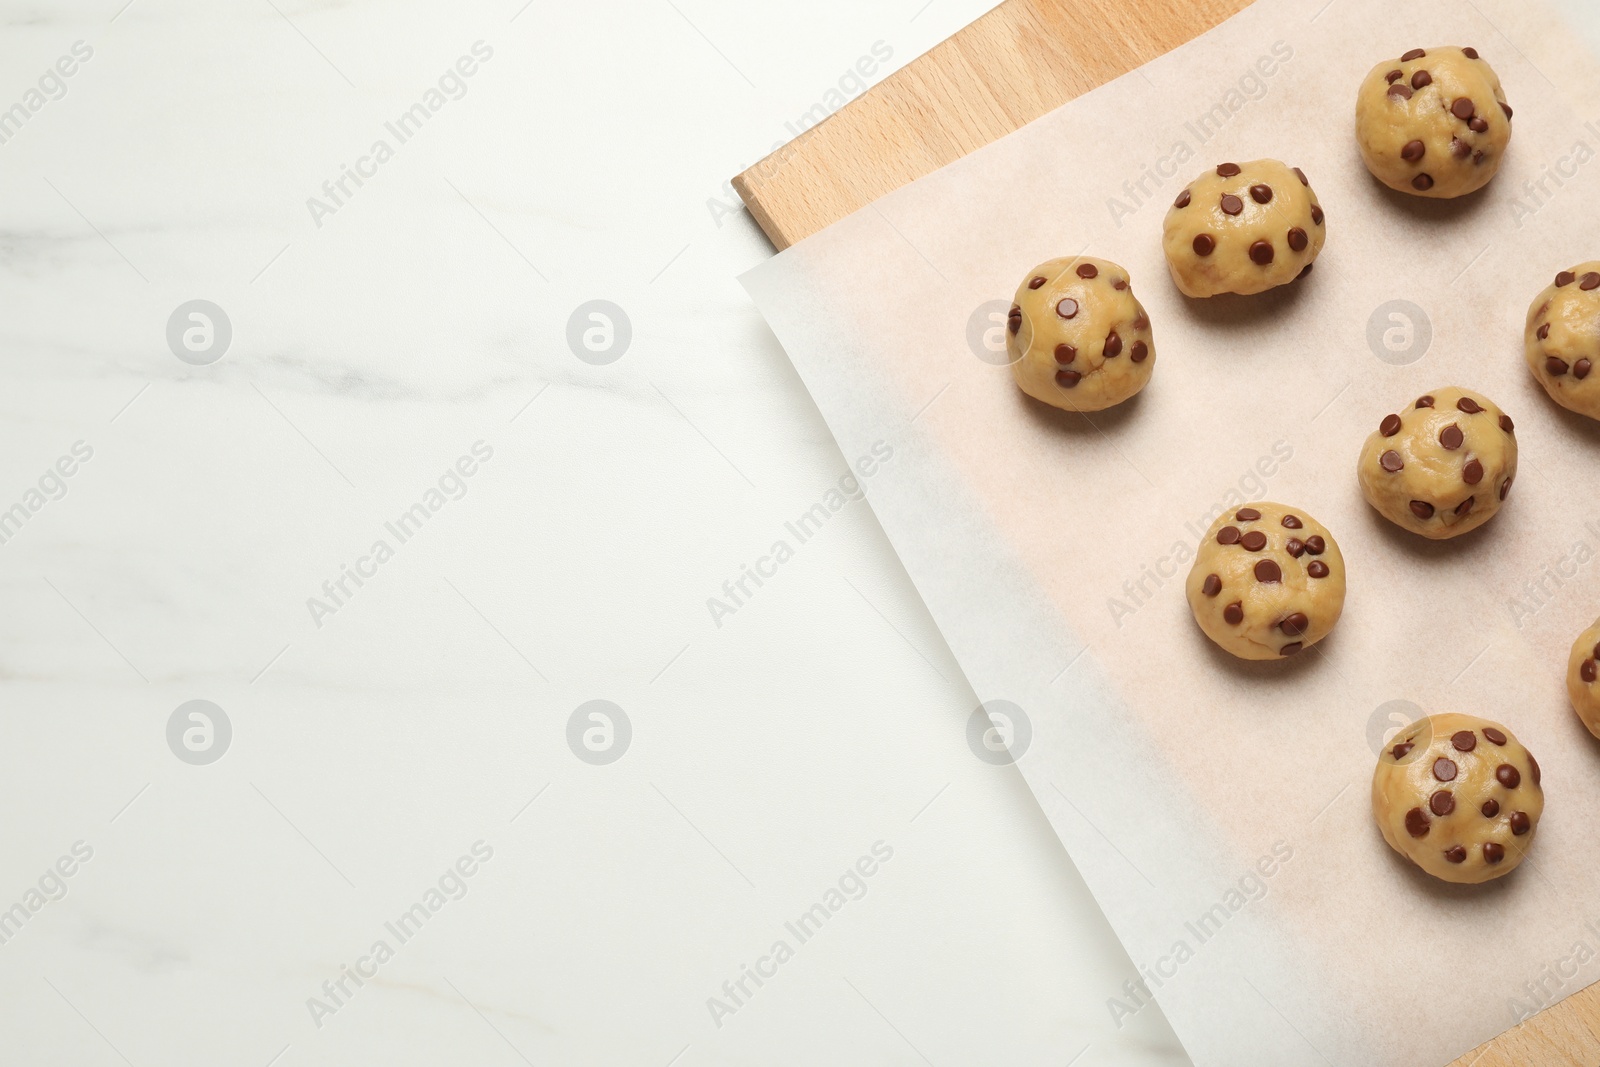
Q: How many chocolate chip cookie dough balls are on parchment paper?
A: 8